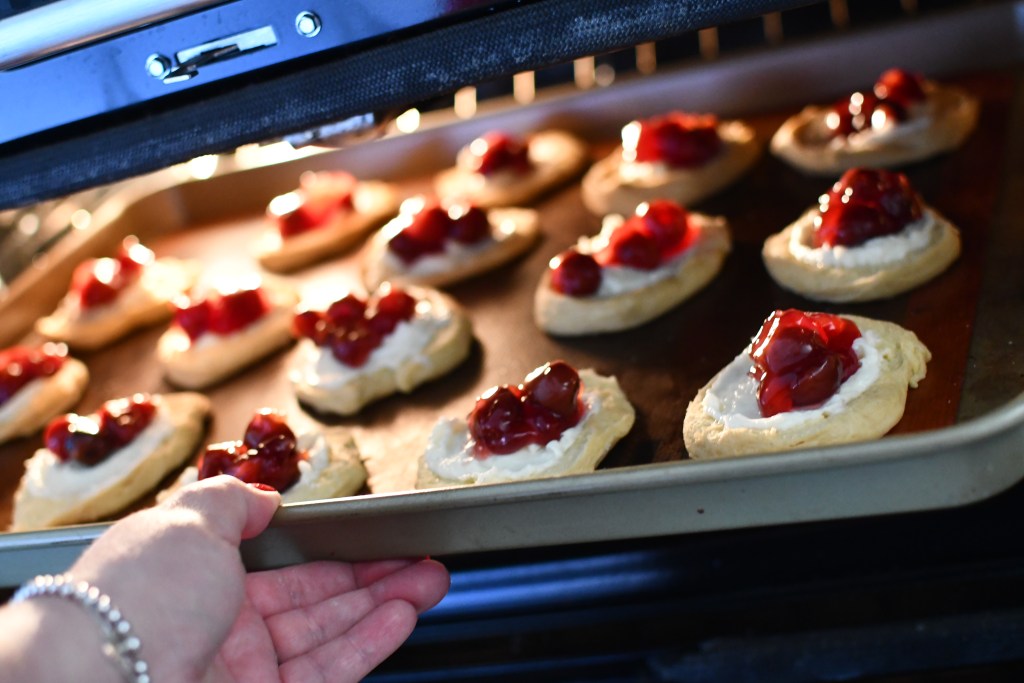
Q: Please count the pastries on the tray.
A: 15